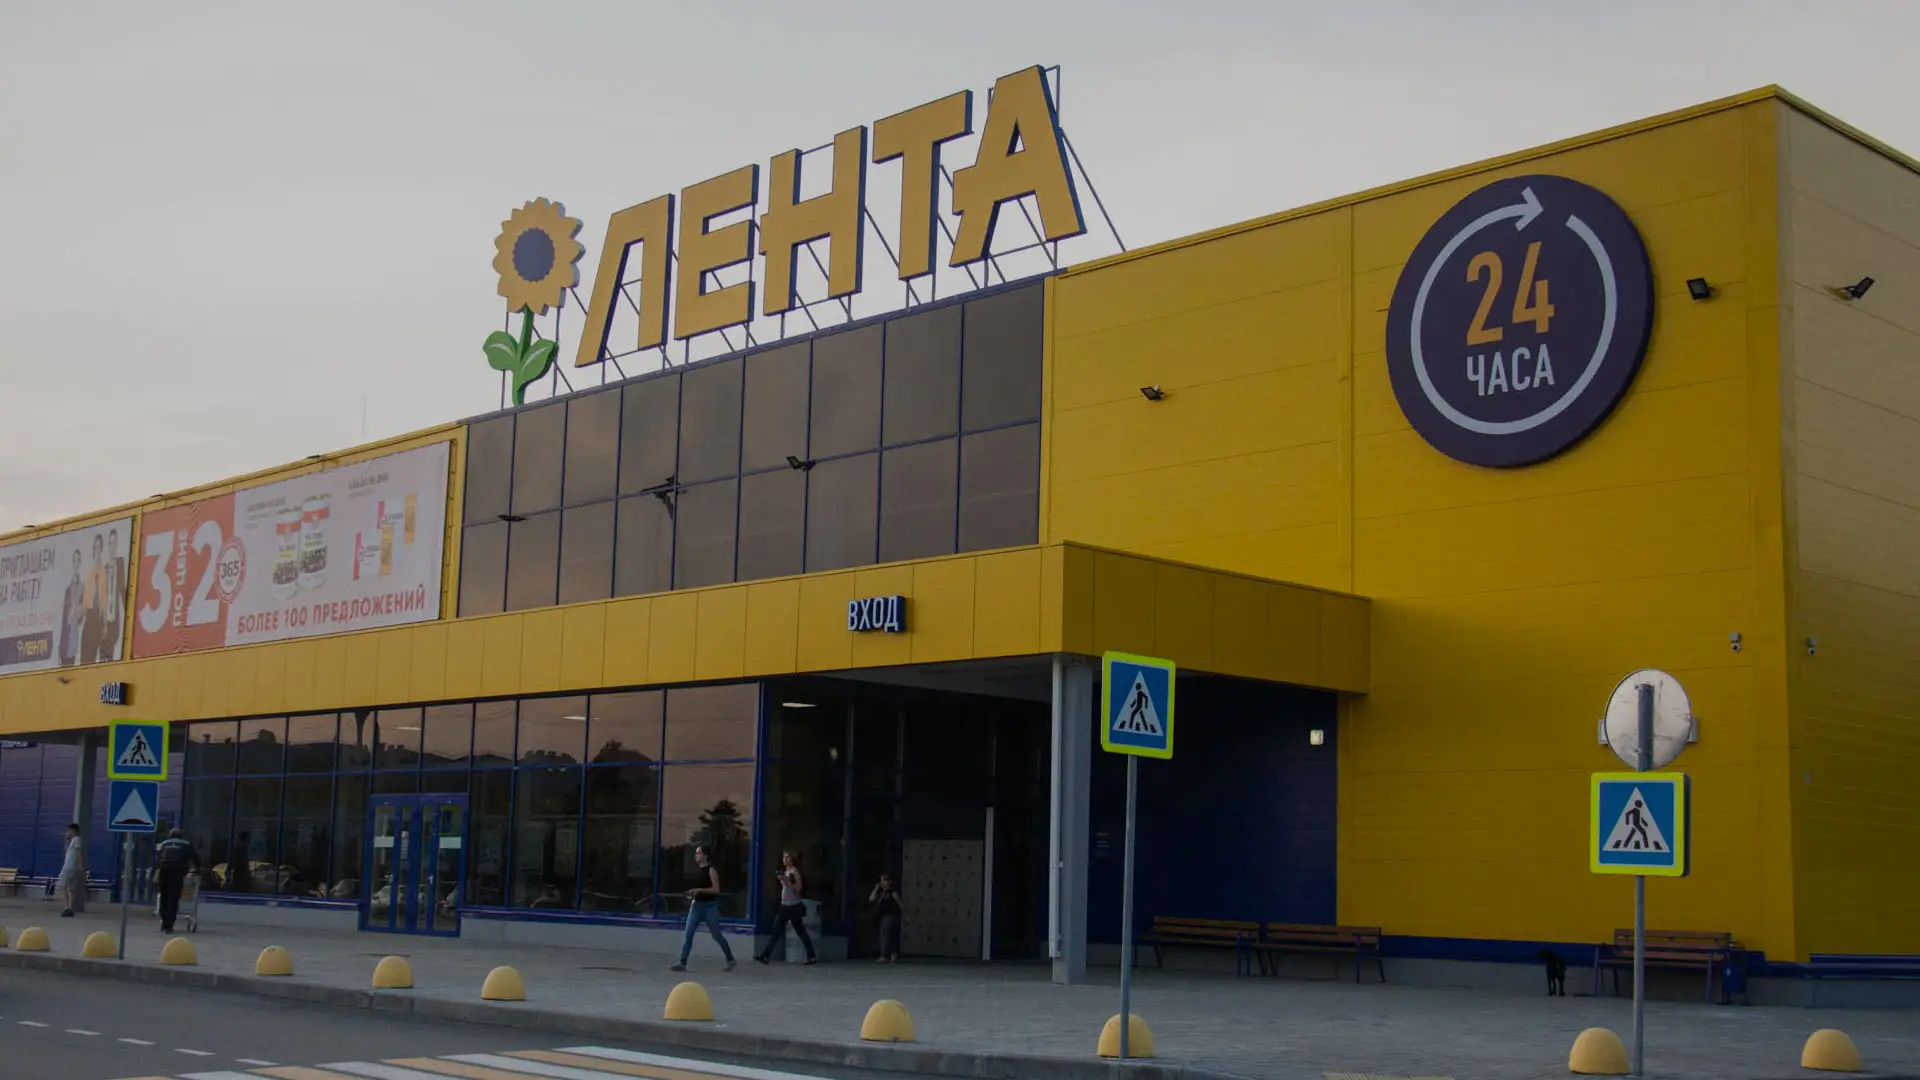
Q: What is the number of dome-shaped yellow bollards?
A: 12